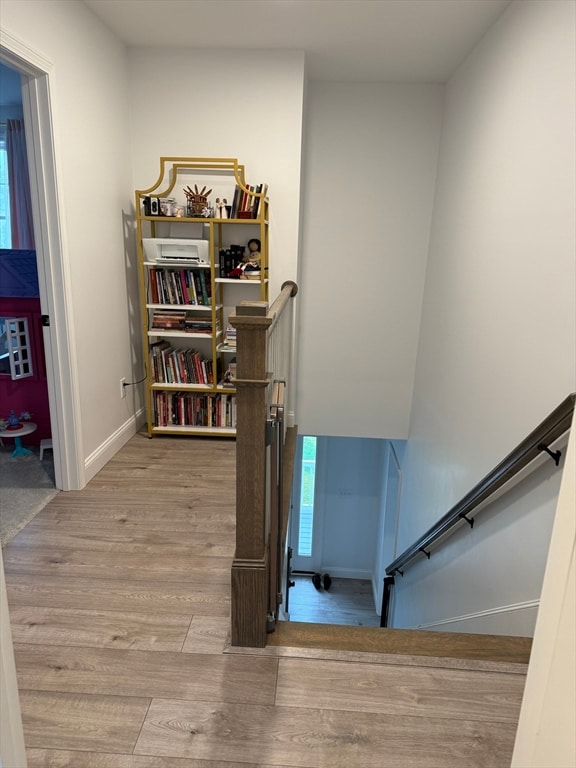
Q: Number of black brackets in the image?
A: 4